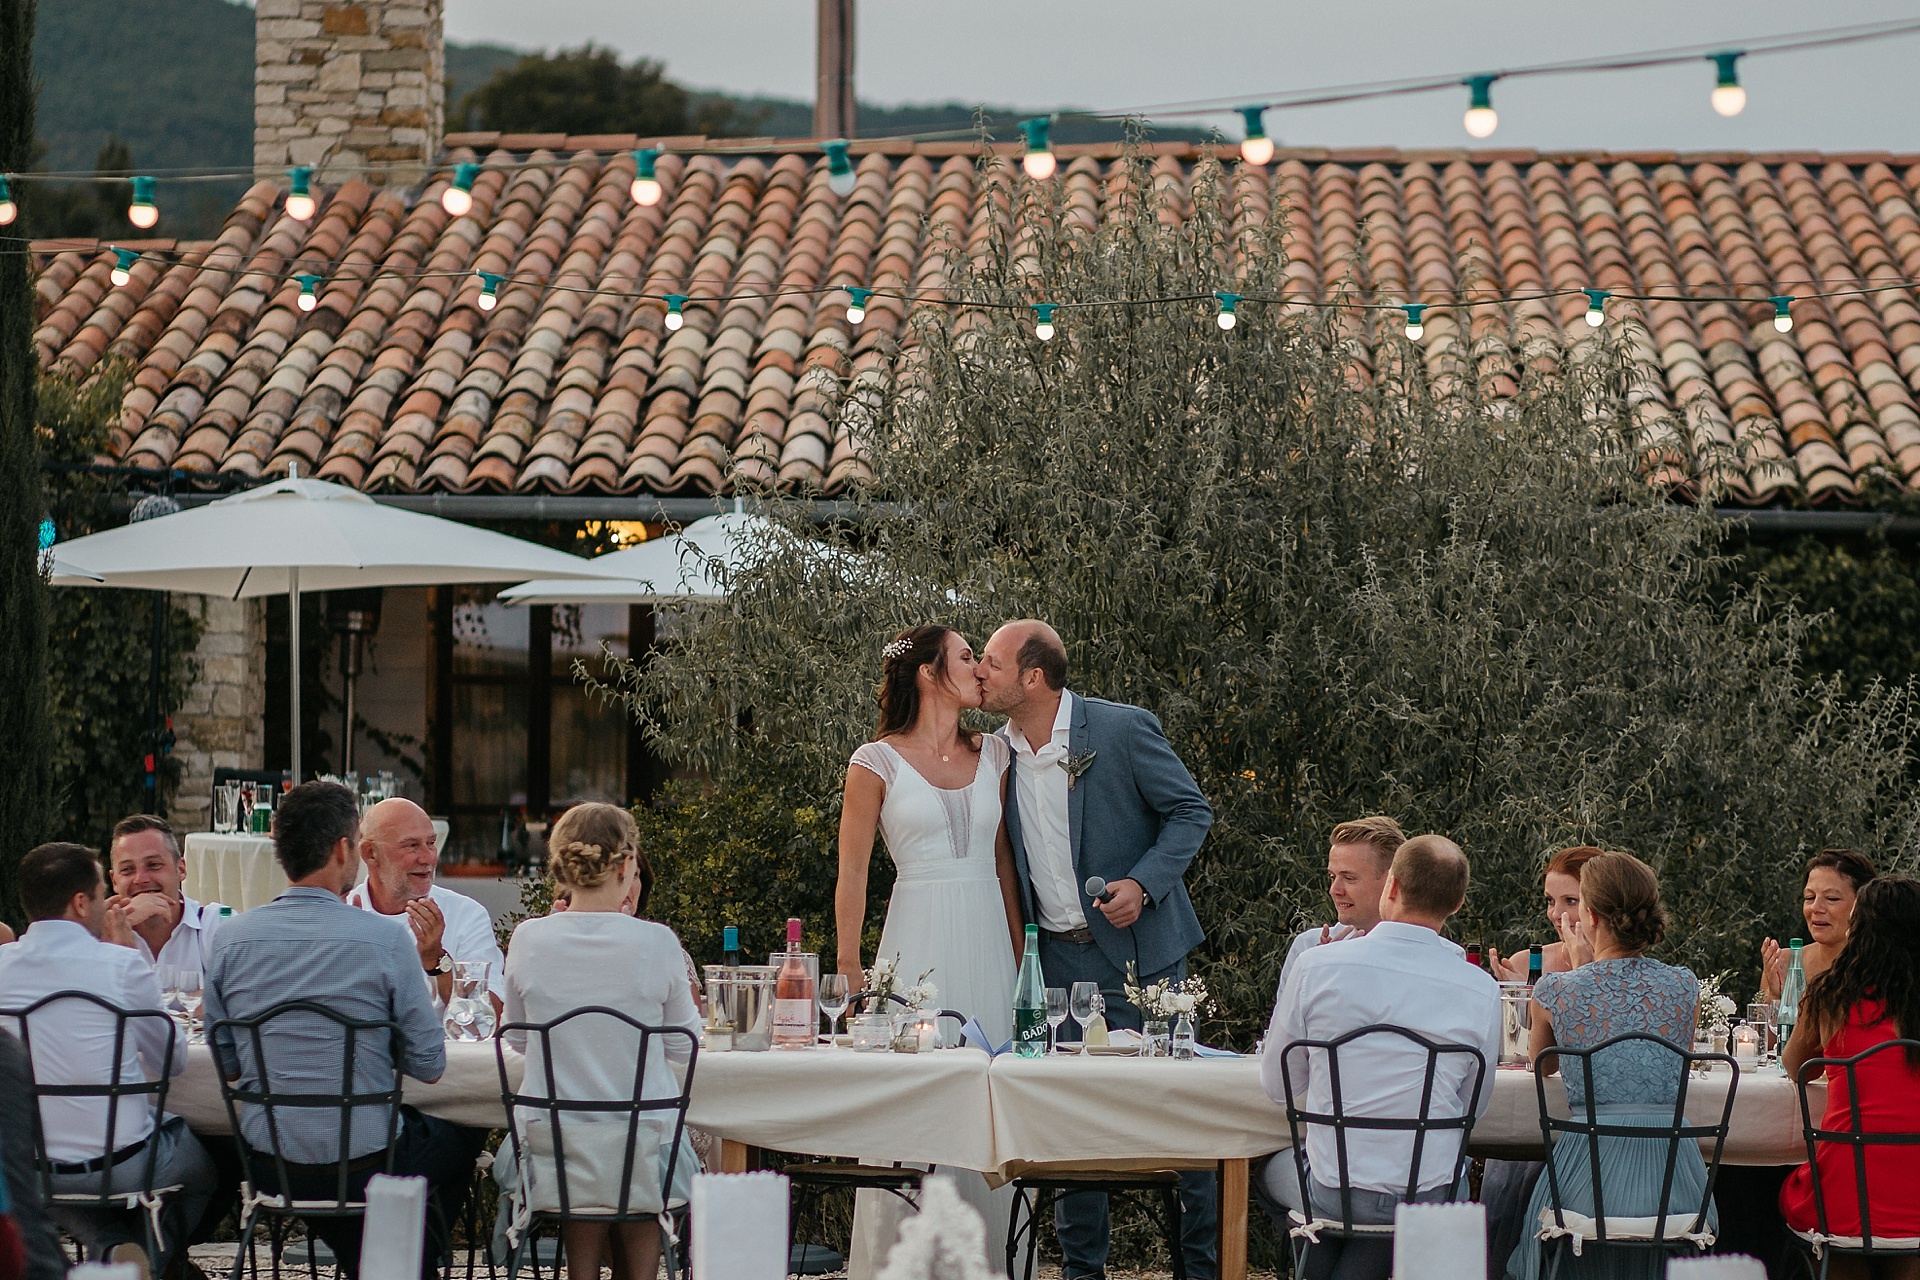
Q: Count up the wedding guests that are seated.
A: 12